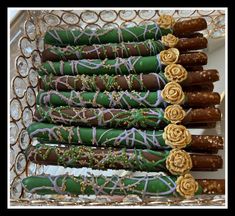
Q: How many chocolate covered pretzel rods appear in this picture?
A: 9